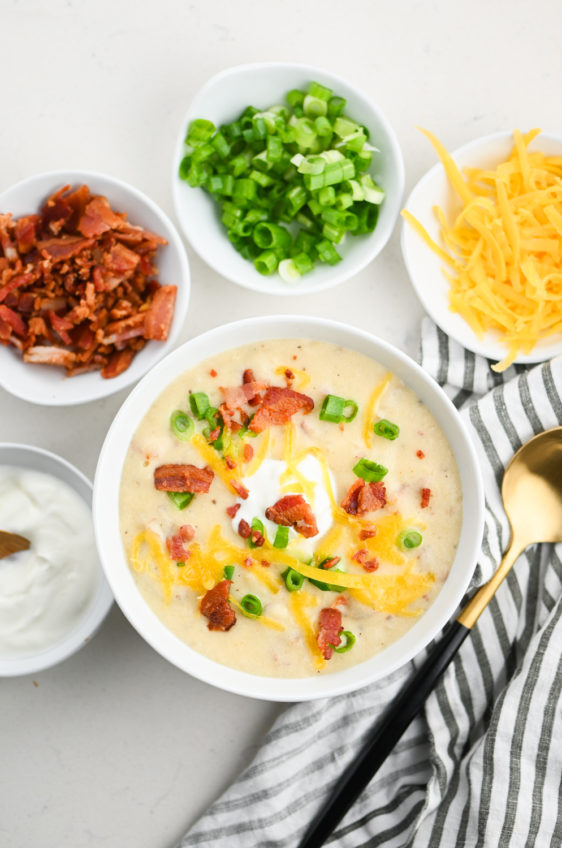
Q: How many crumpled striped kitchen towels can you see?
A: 1